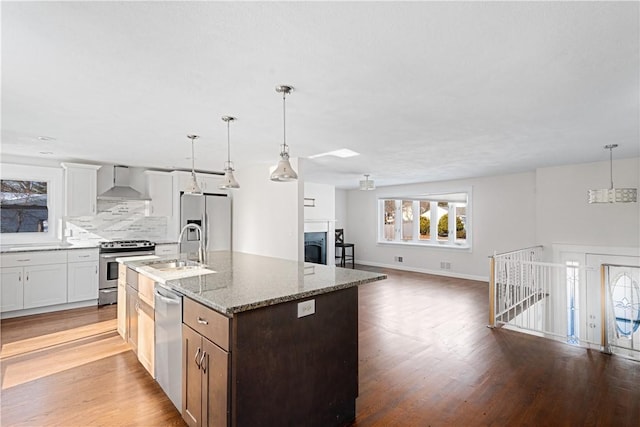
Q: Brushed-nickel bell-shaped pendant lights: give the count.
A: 3